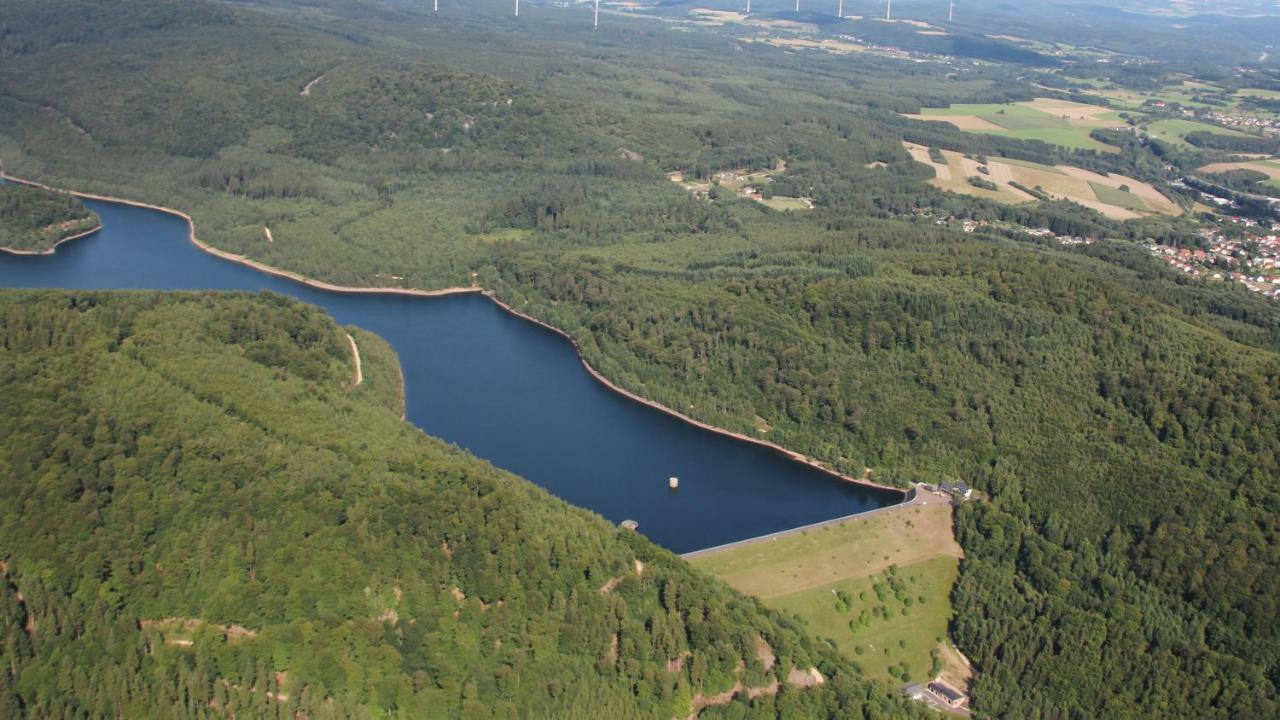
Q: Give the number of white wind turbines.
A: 8